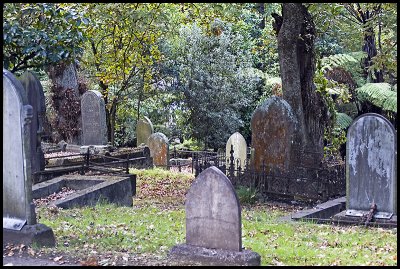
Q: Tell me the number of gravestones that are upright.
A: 9